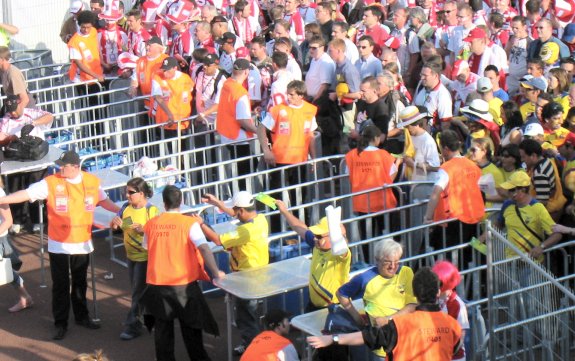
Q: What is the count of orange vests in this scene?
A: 11